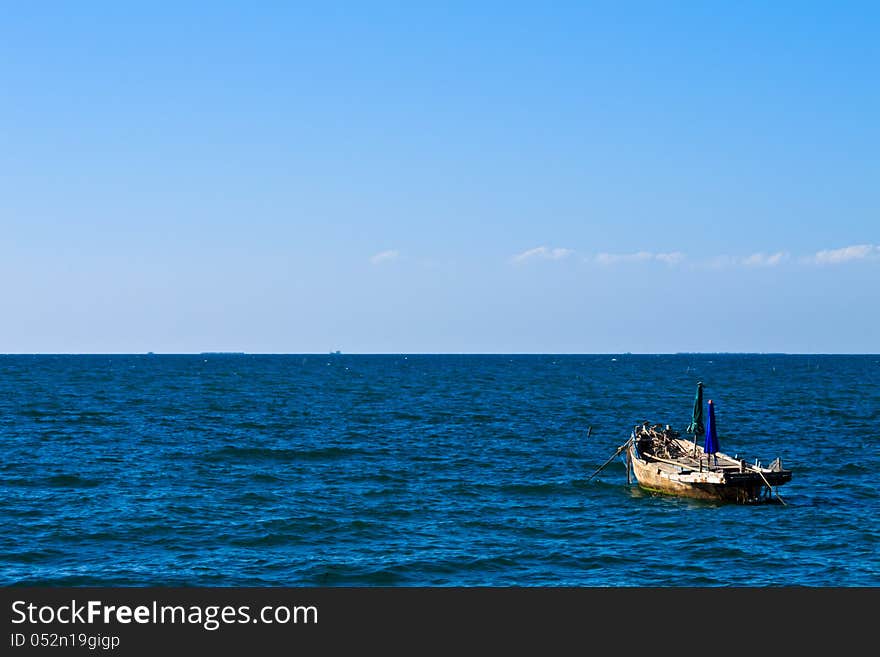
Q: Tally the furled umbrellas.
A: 2